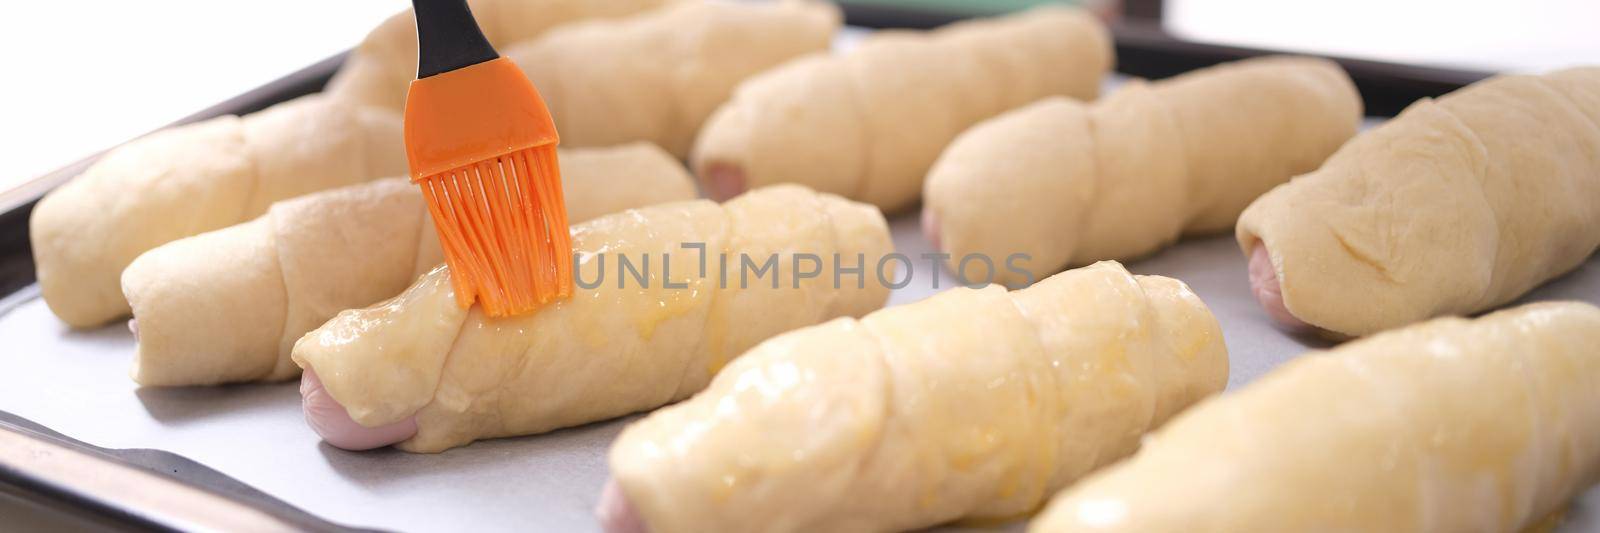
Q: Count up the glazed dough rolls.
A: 3